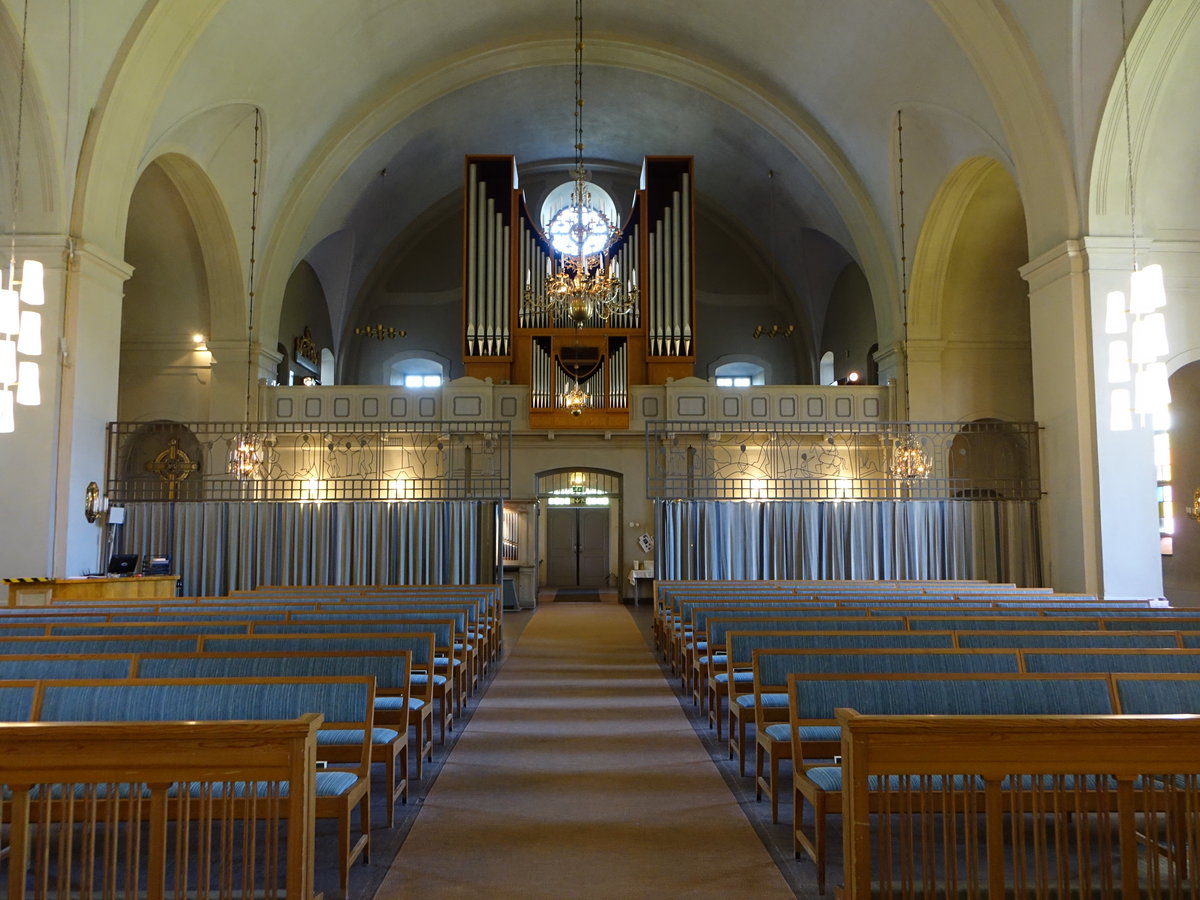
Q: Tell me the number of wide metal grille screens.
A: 2